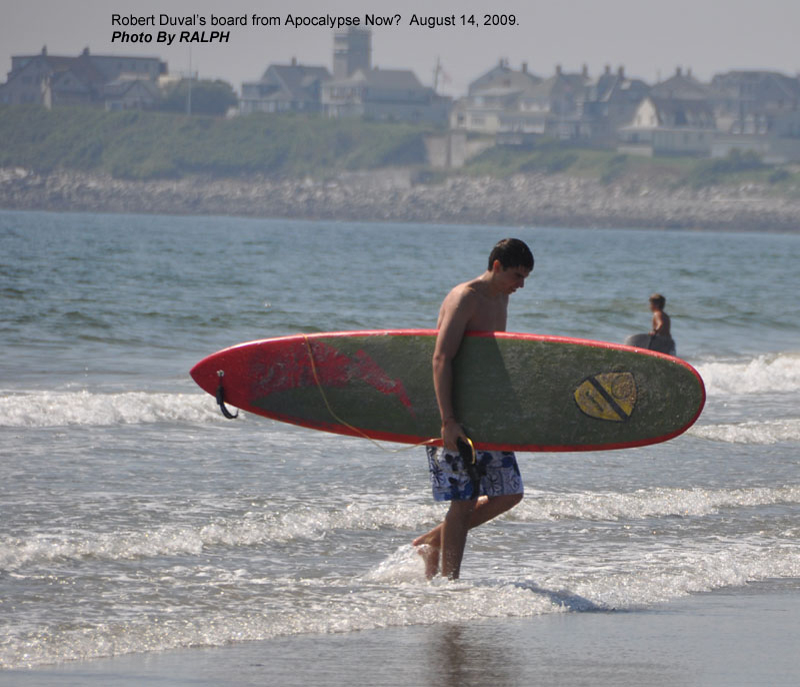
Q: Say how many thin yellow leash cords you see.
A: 1